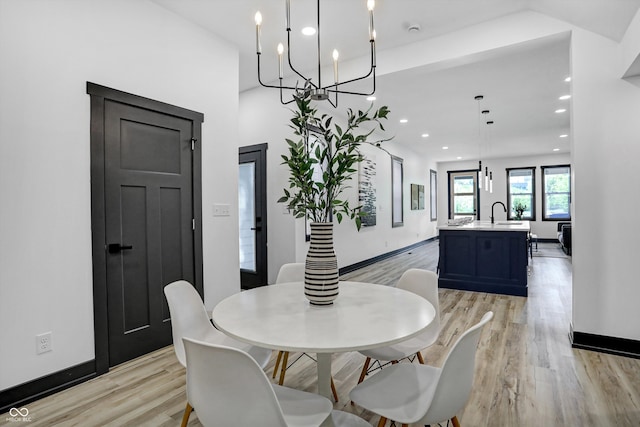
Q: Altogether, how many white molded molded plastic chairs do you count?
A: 5